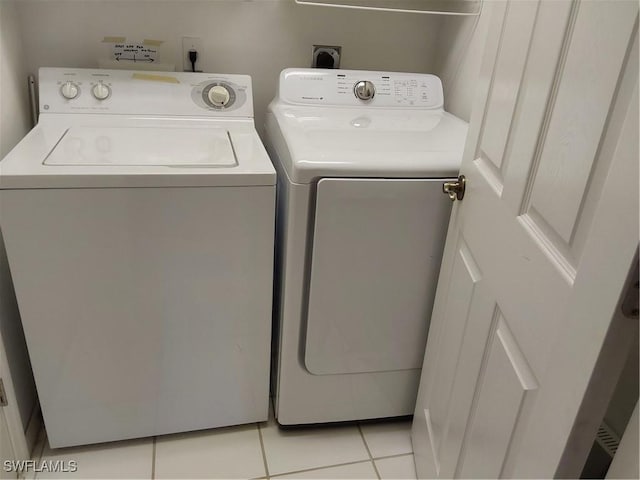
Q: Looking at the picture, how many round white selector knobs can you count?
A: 3